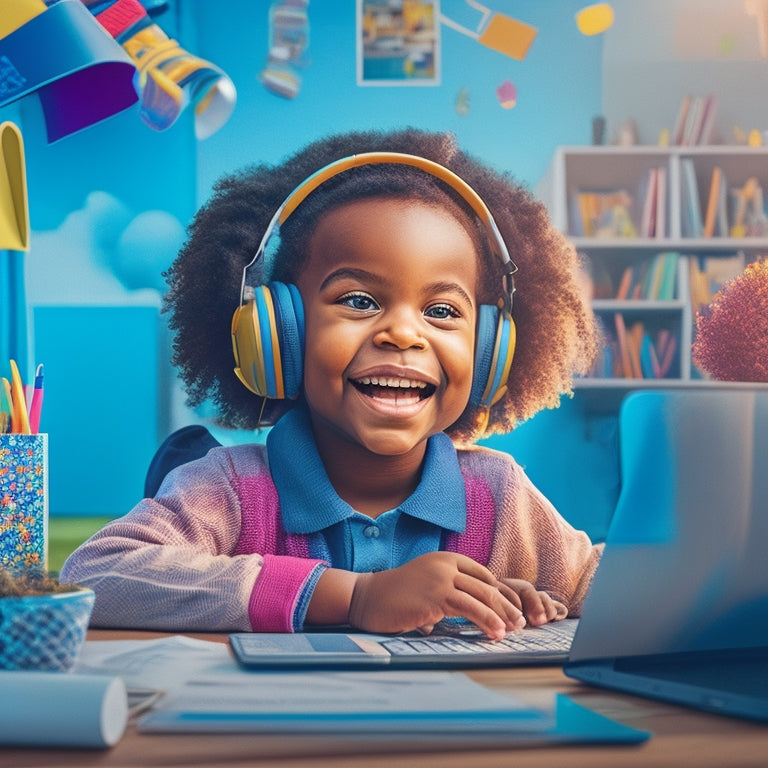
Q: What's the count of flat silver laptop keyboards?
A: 1